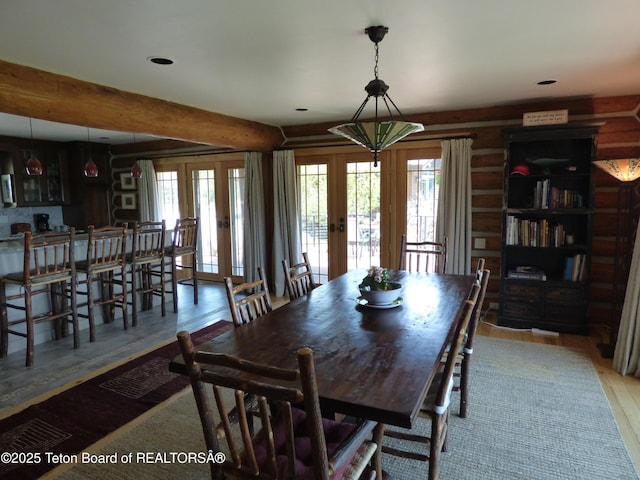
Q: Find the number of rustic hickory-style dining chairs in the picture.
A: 6